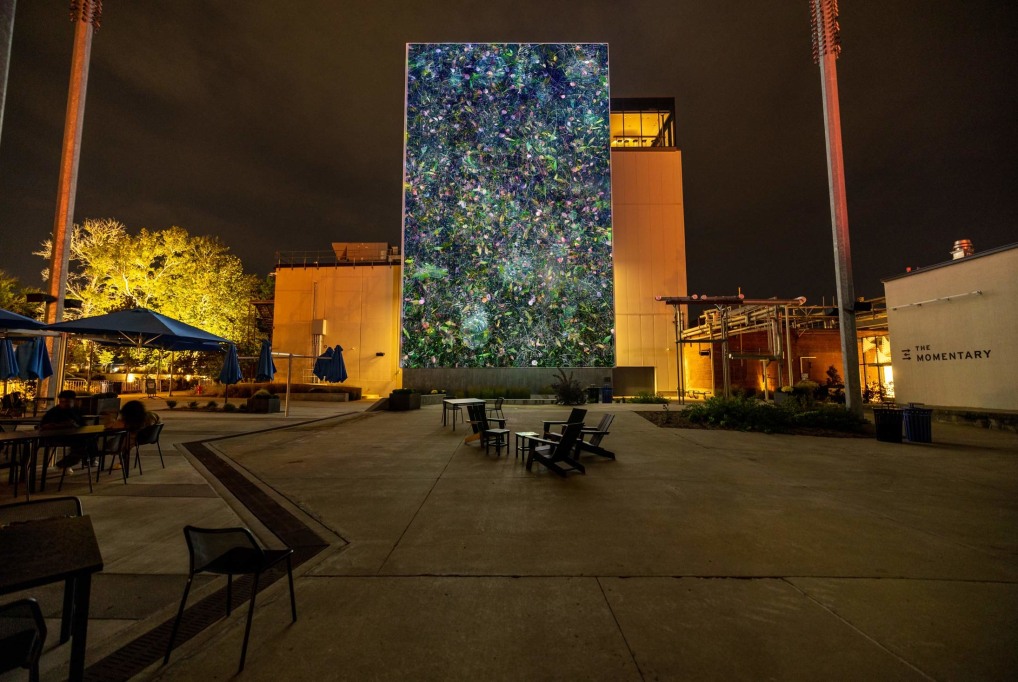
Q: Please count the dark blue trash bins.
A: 2